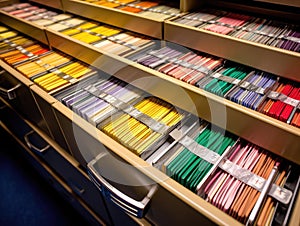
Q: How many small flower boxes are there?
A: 0